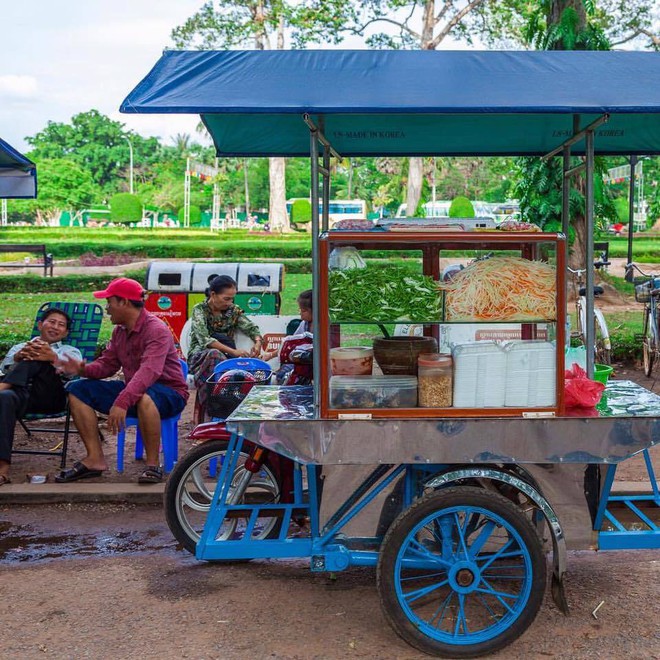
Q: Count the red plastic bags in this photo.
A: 1